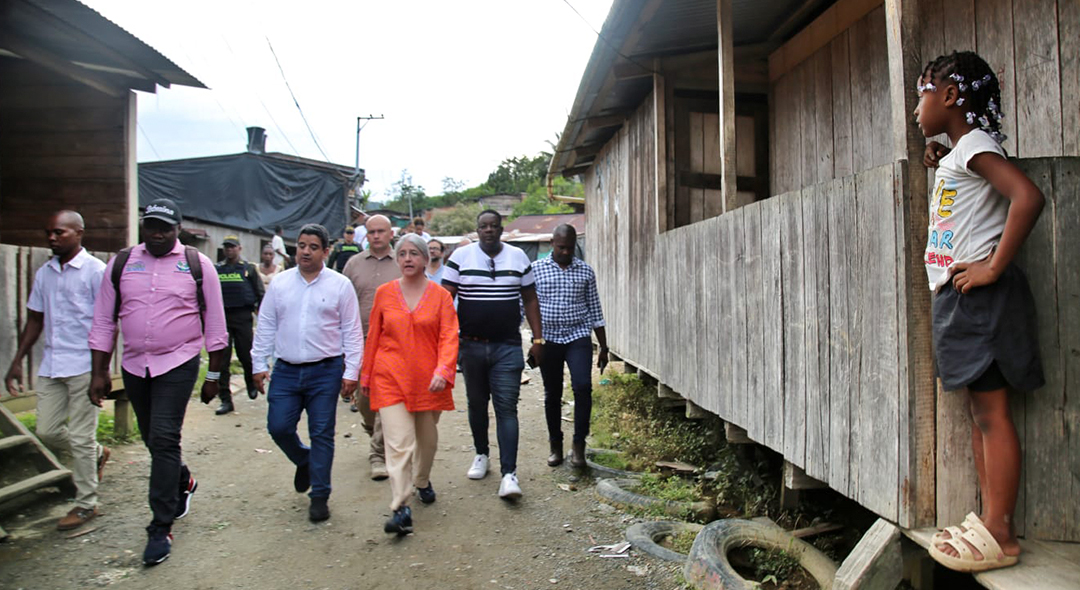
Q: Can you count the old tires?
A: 4